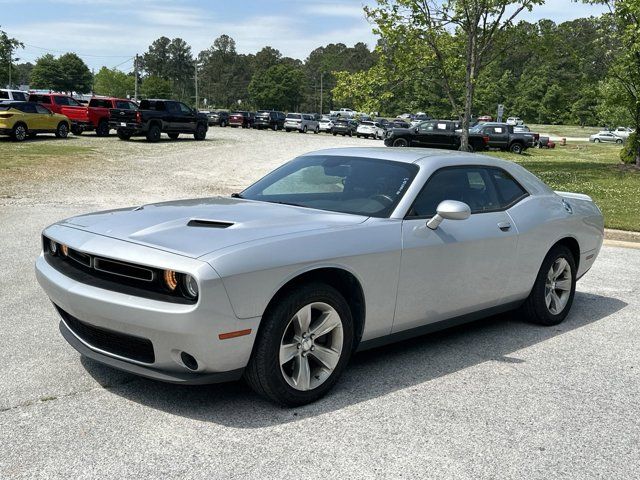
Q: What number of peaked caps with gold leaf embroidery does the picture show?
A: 0